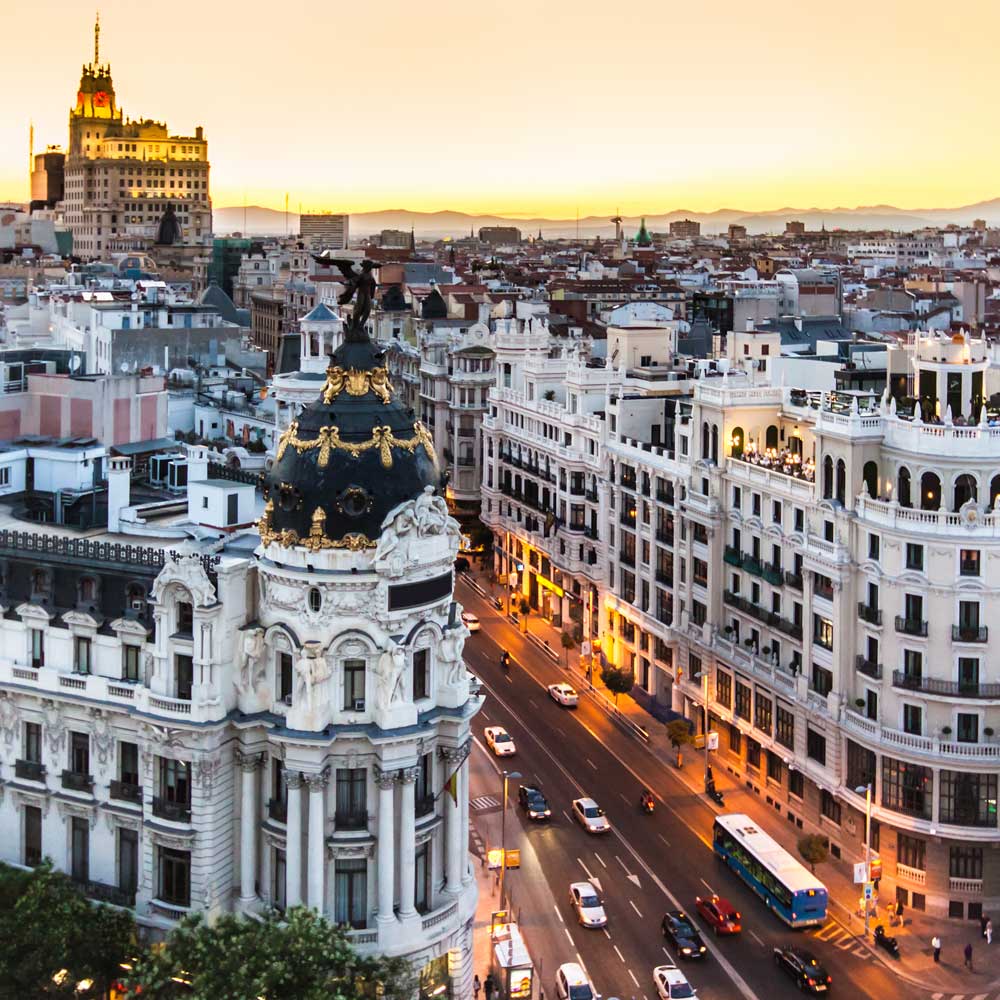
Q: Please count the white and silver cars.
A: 7